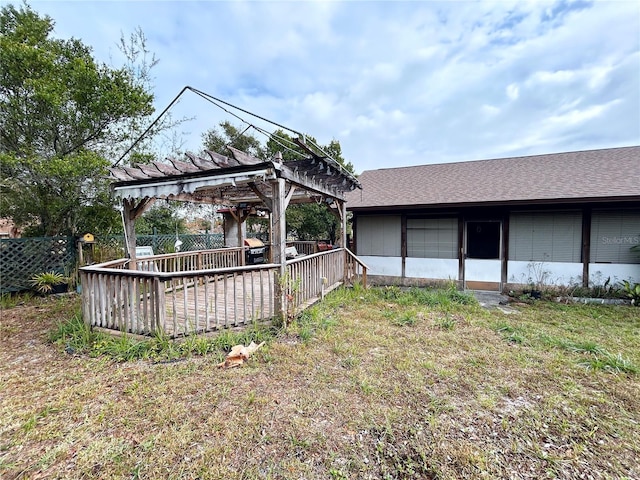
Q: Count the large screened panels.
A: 4